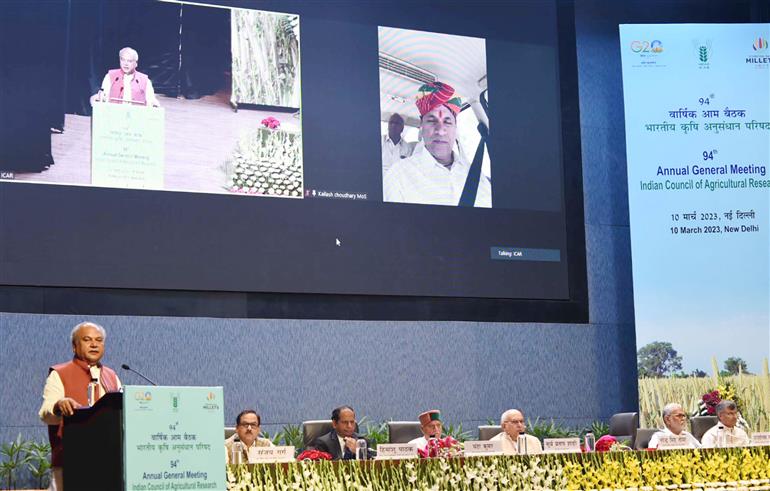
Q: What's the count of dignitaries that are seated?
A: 6